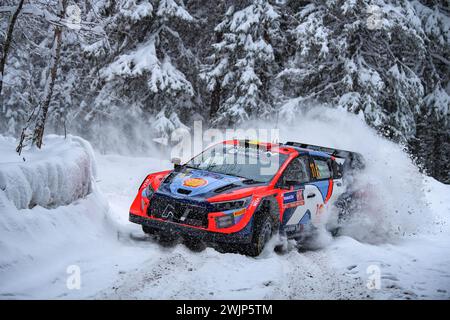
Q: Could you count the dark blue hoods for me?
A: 1